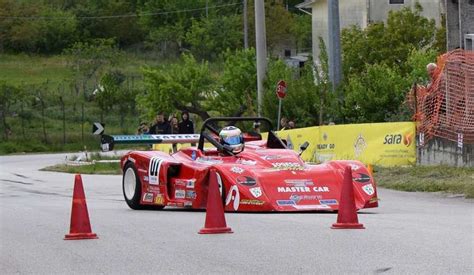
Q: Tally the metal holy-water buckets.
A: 0